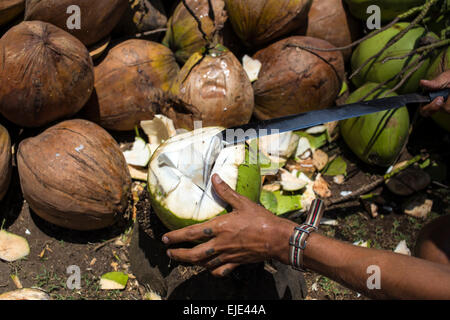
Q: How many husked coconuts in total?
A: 1